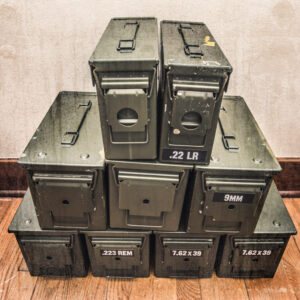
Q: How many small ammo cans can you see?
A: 2